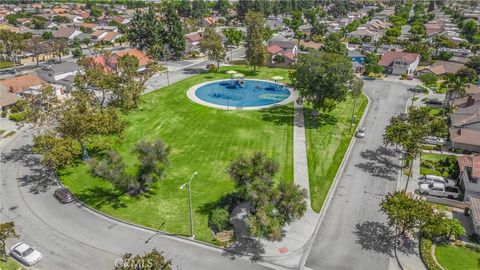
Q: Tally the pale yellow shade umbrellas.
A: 3